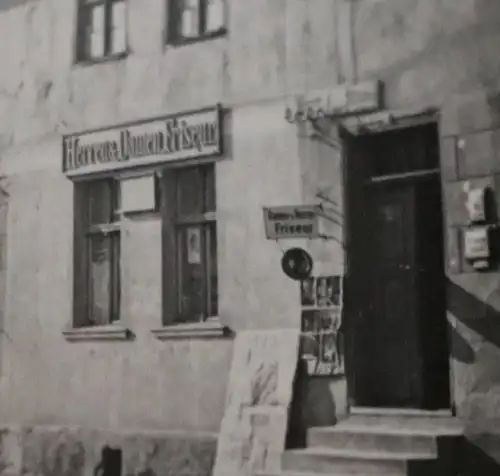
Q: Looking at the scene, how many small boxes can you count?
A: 2